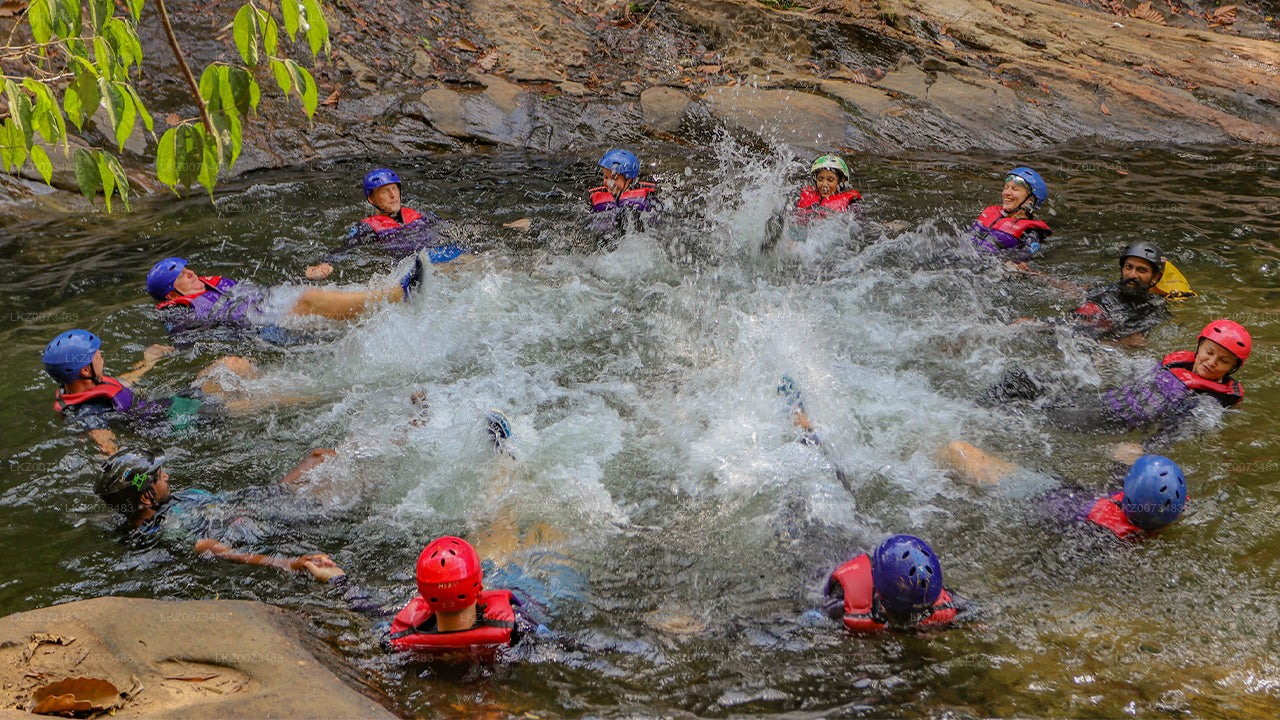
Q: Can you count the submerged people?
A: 12